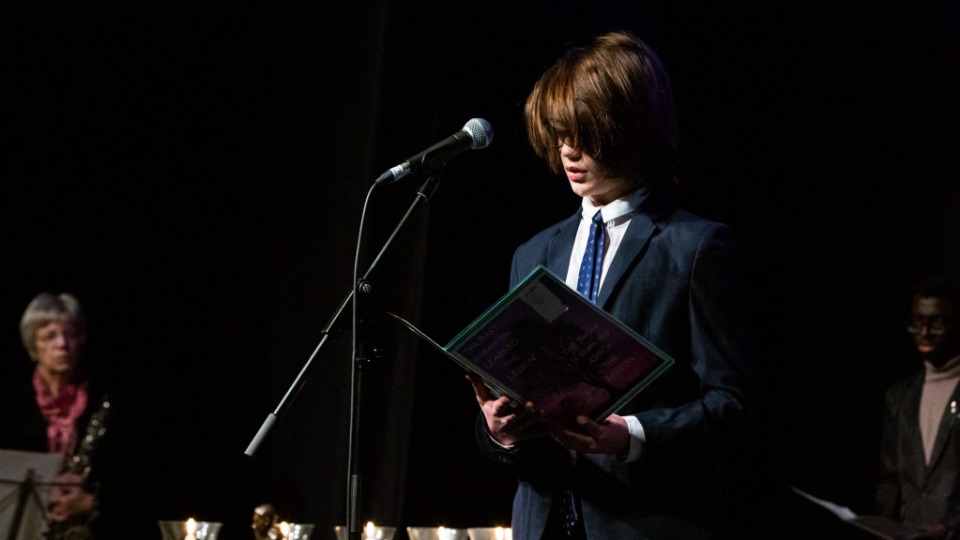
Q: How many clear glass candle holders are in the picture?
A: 5